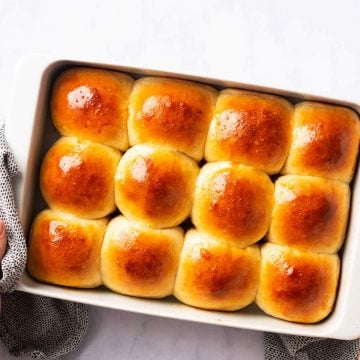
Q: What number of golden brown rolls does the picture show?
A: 12